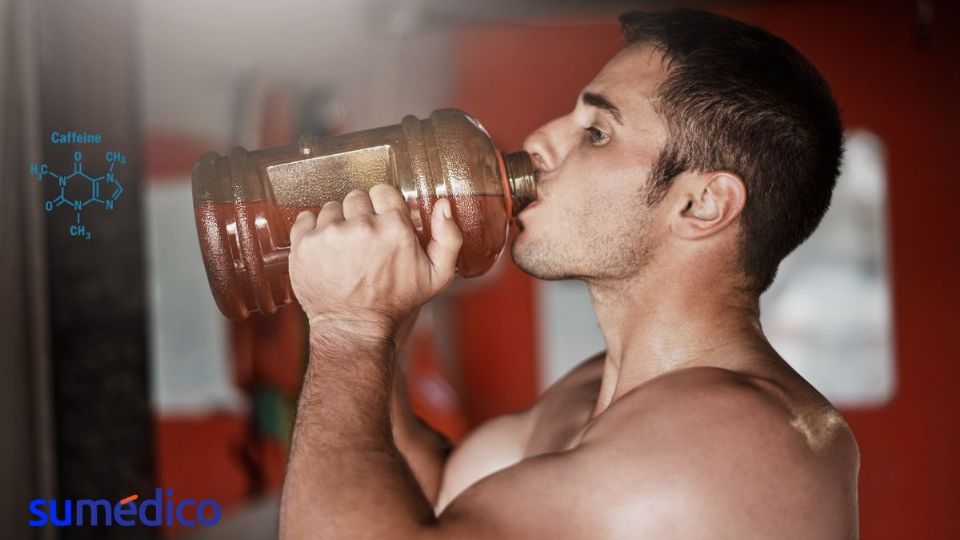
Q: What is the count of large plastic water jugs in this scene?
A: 1